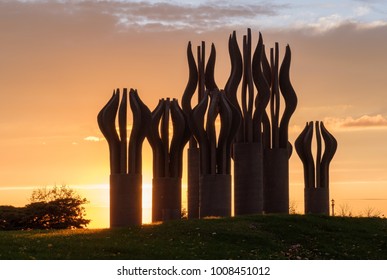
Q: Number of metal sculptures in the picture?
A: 7